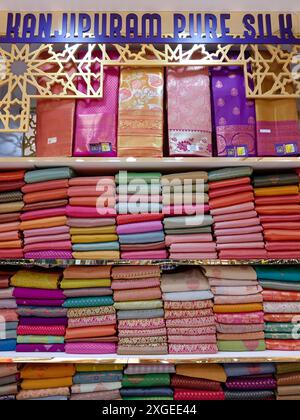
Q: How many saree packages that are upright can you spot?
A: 6